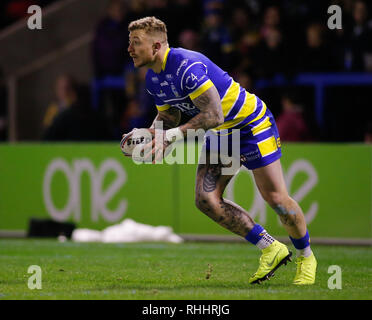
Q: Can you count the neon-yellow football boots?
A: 2